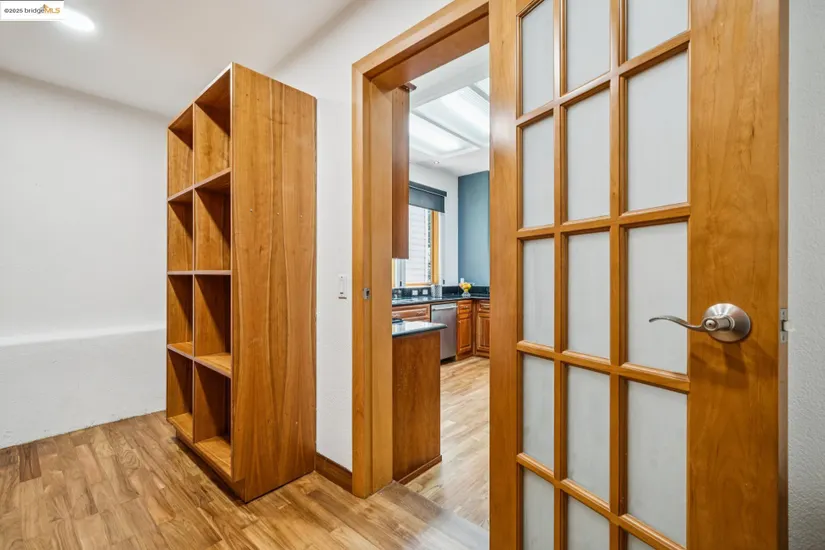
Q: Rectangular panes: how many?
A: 15